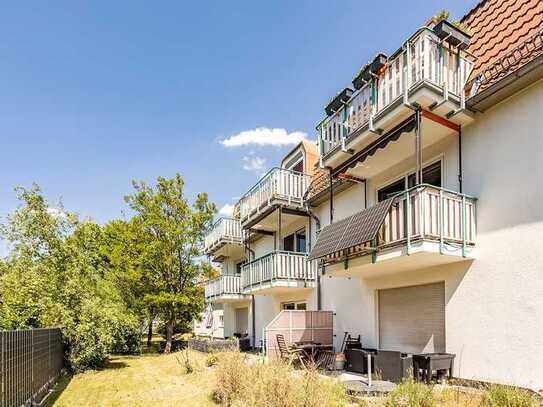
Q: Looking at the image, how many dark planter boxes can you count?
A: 3